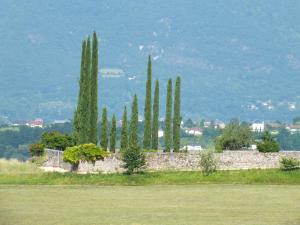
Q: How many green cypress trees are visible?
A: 11